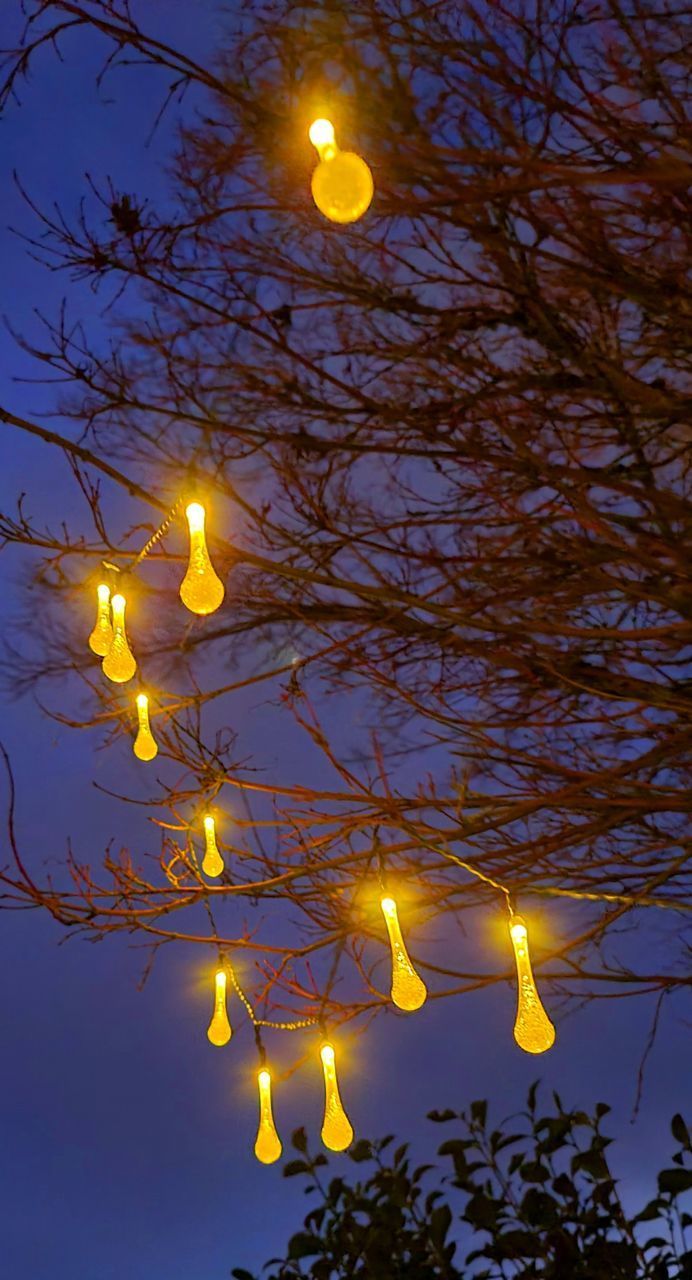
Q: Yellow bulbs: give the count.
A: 11